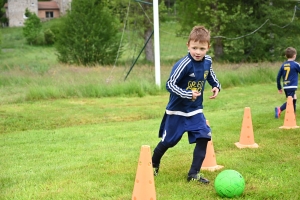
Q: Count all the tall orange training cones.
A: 4